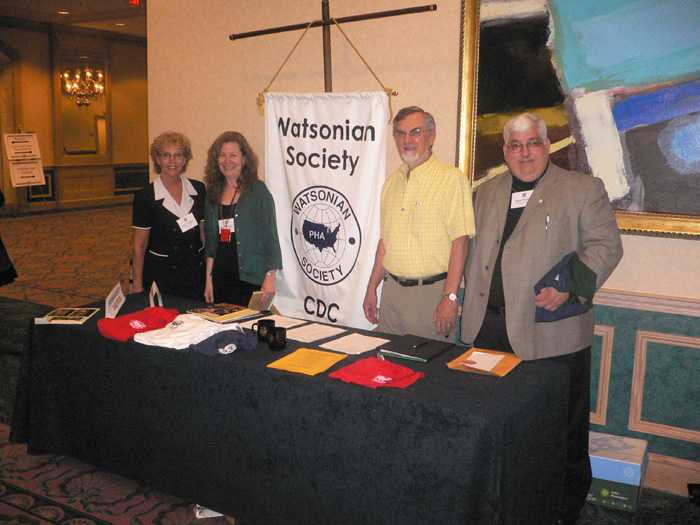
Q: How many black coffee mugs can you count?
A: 2